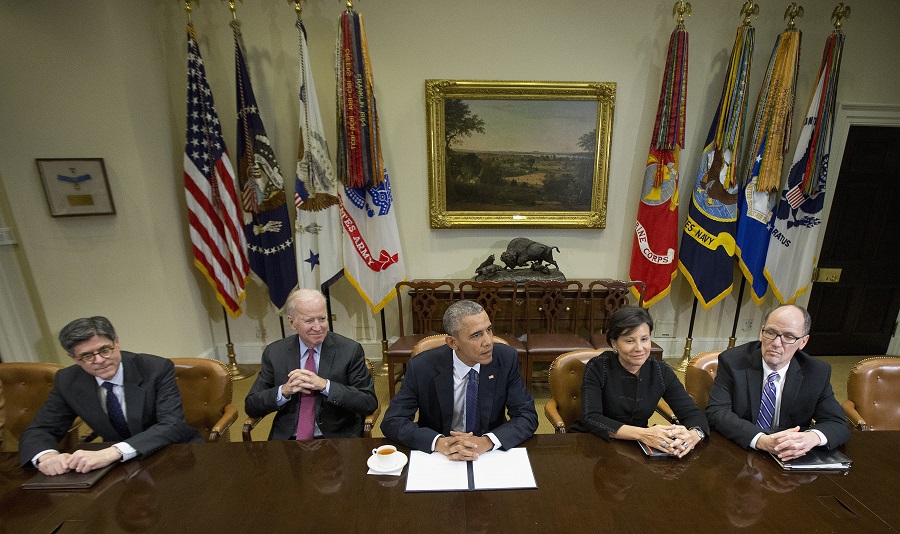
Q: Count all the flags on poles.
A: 8